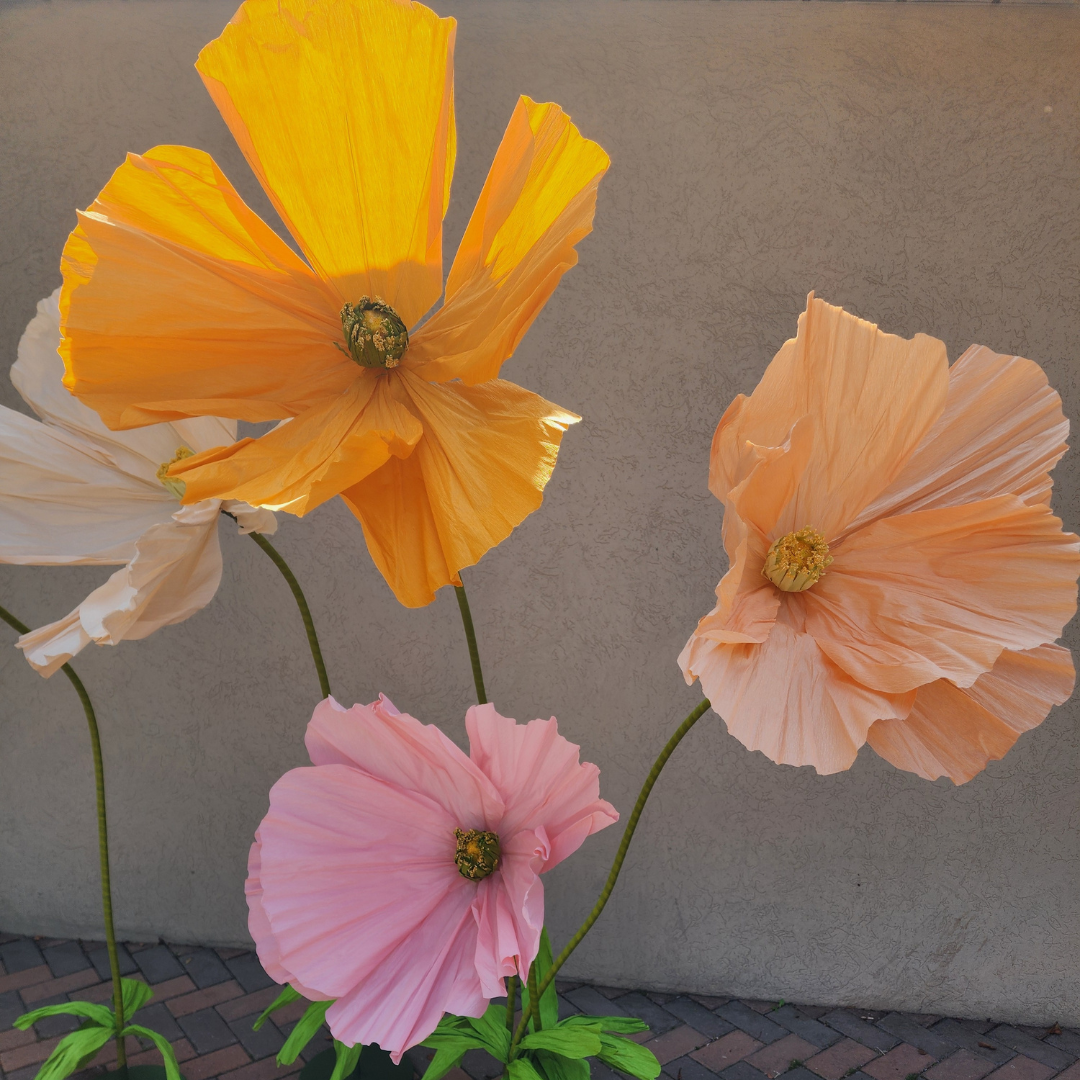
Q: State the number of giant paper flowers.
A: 4